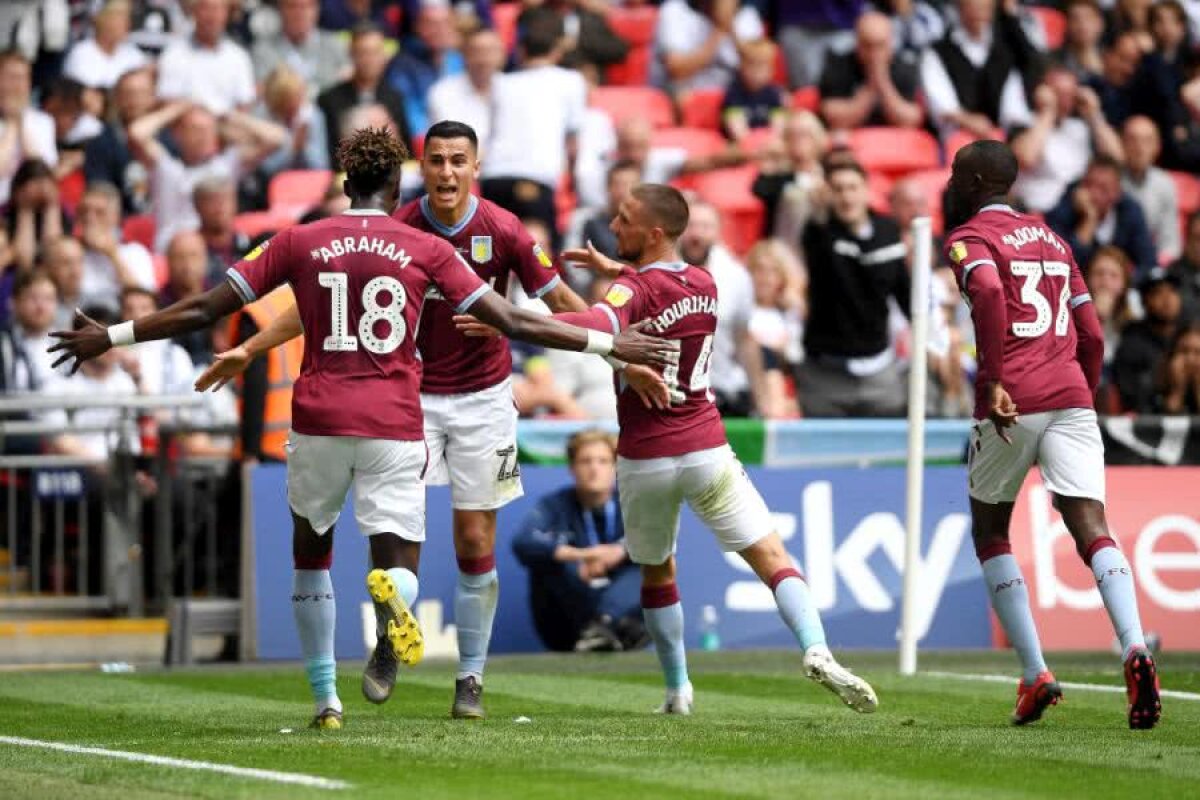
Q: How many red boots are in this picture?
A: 2